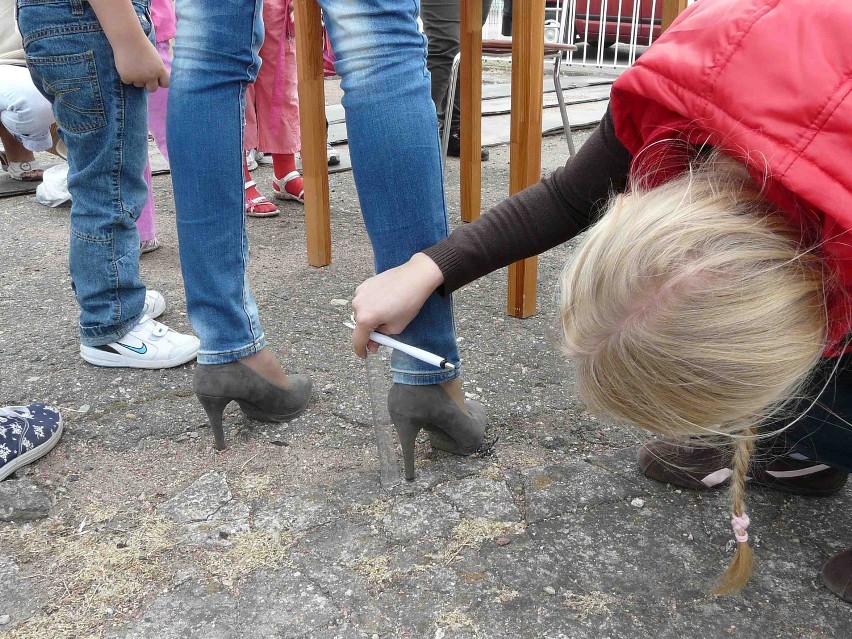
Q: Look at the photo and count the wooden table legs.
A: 4